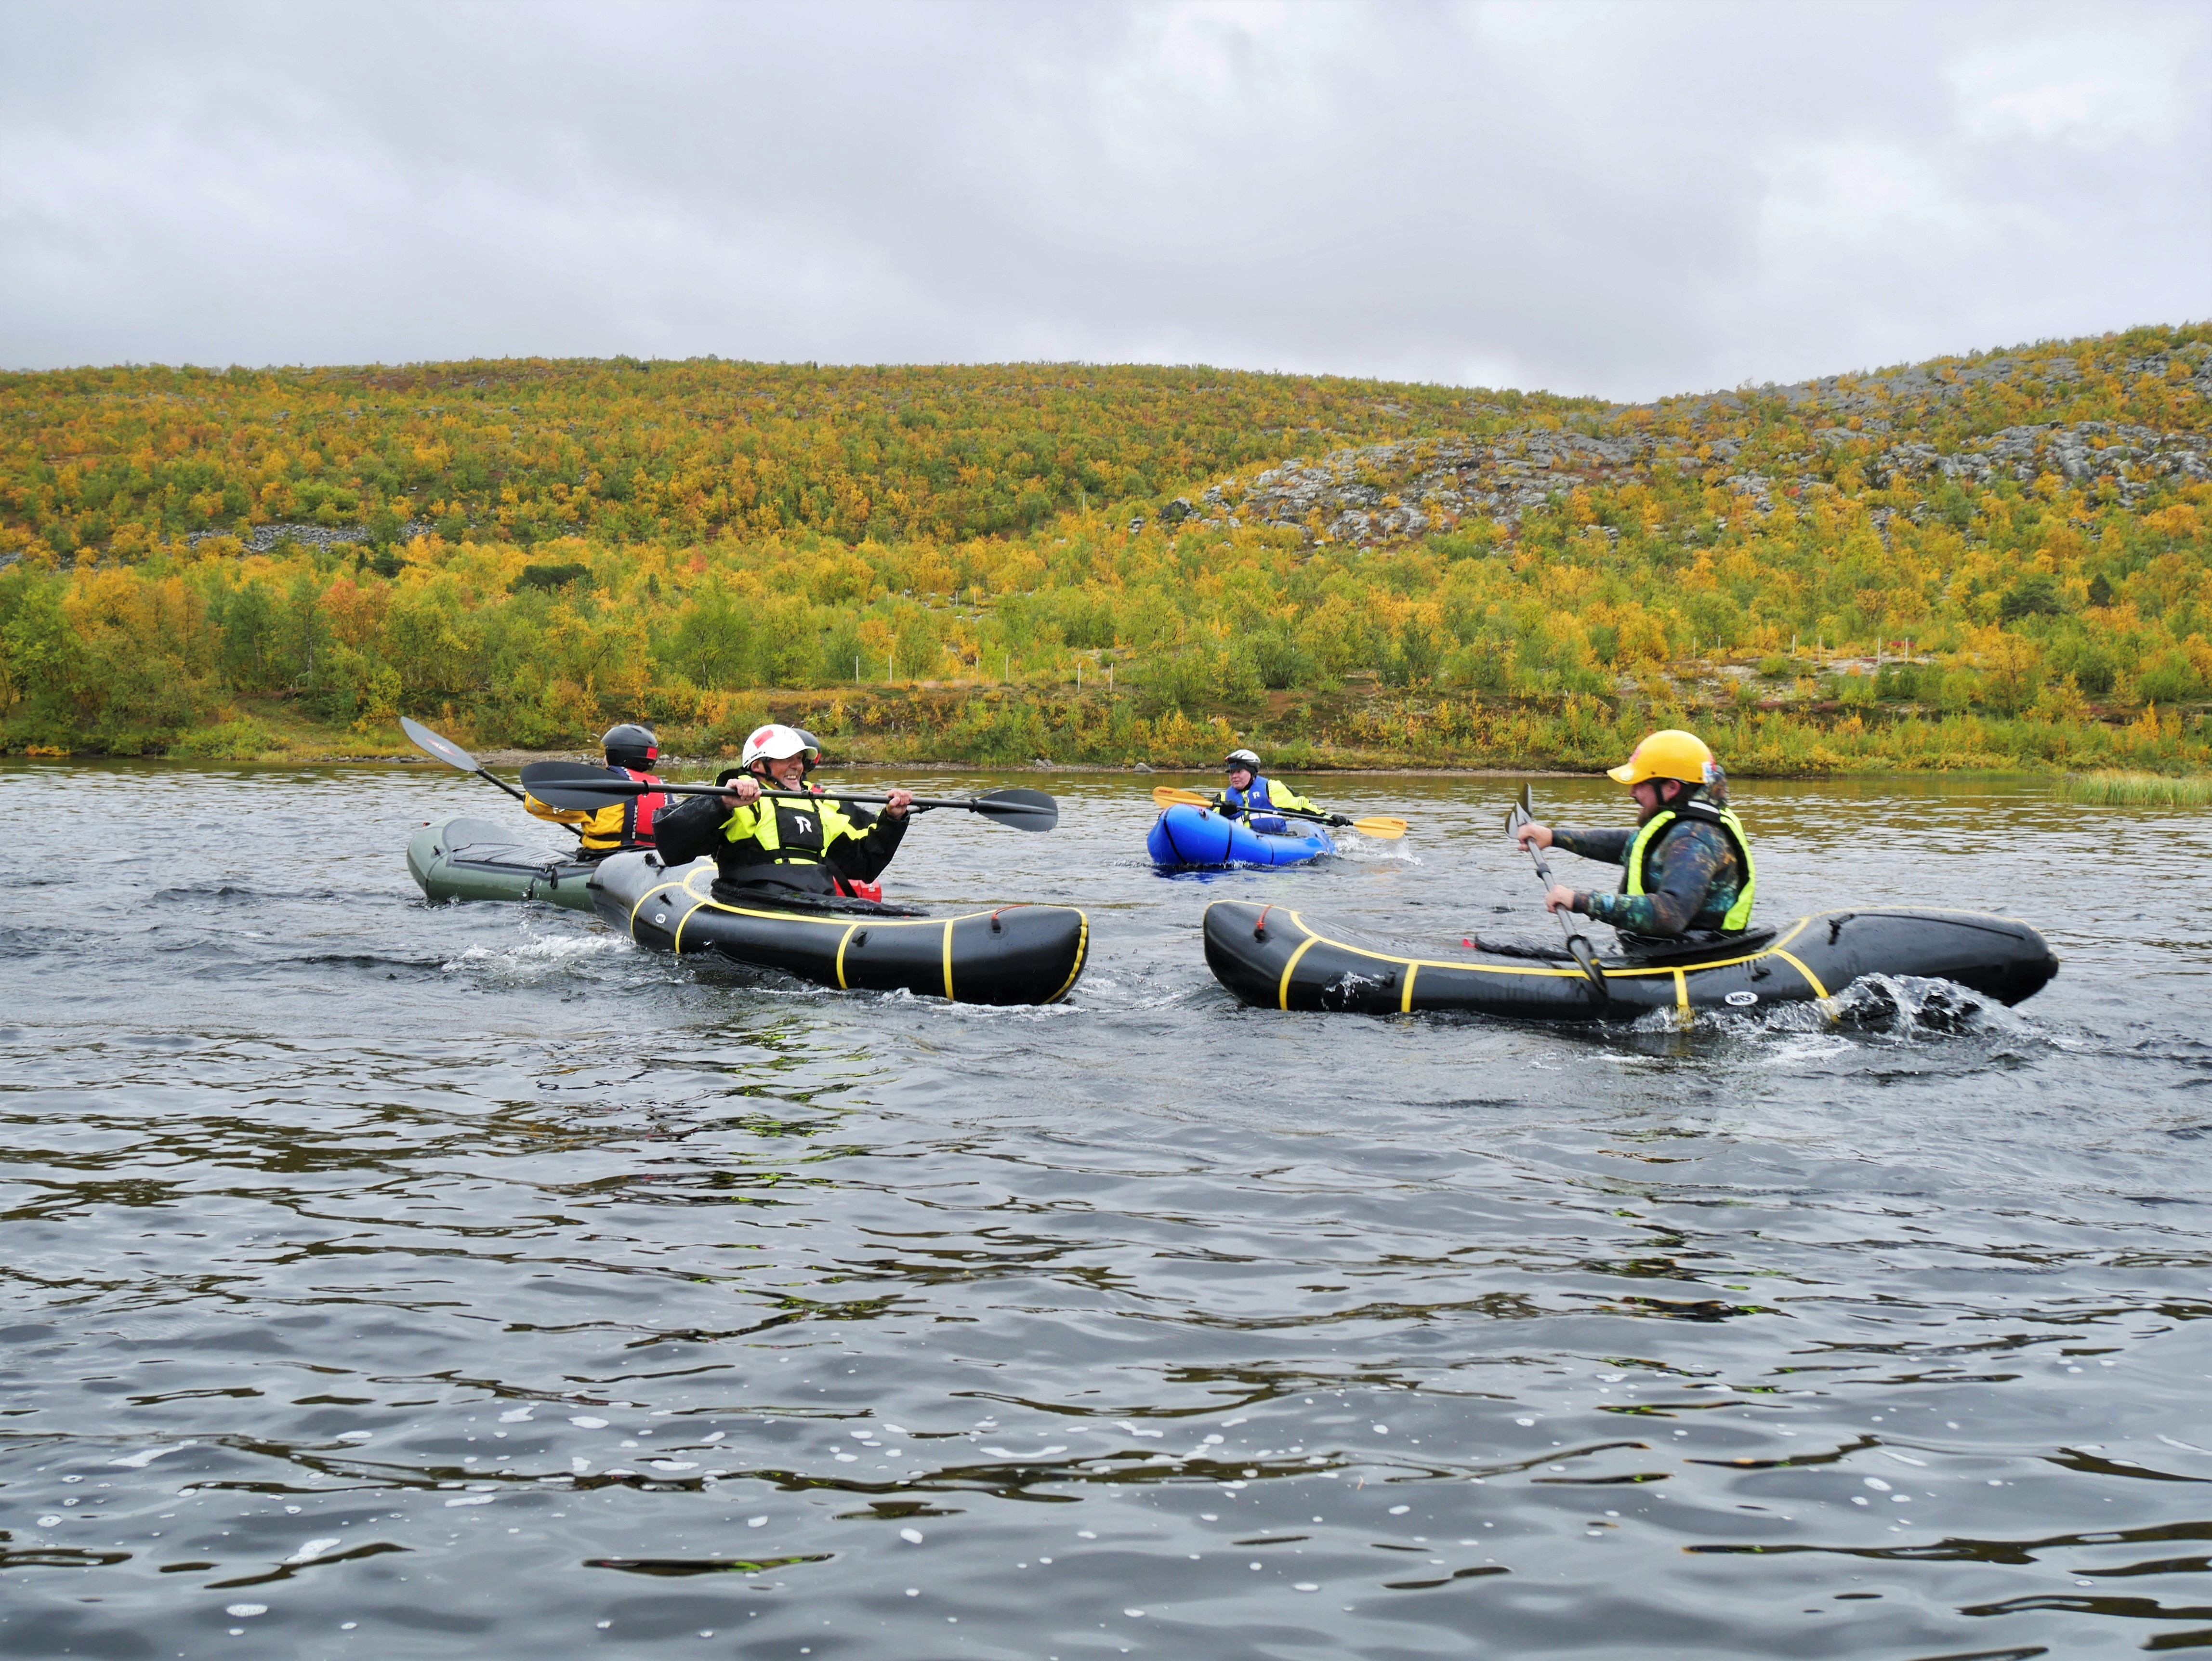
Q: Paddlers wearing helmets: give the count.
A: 5